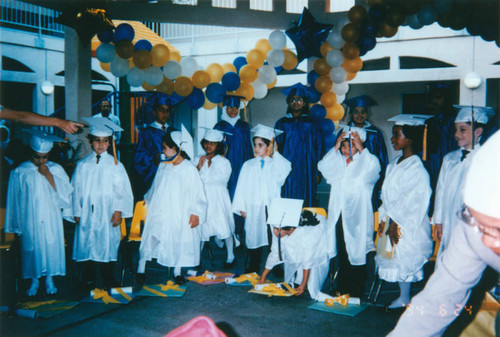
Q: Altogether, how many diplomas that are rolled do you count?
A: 6